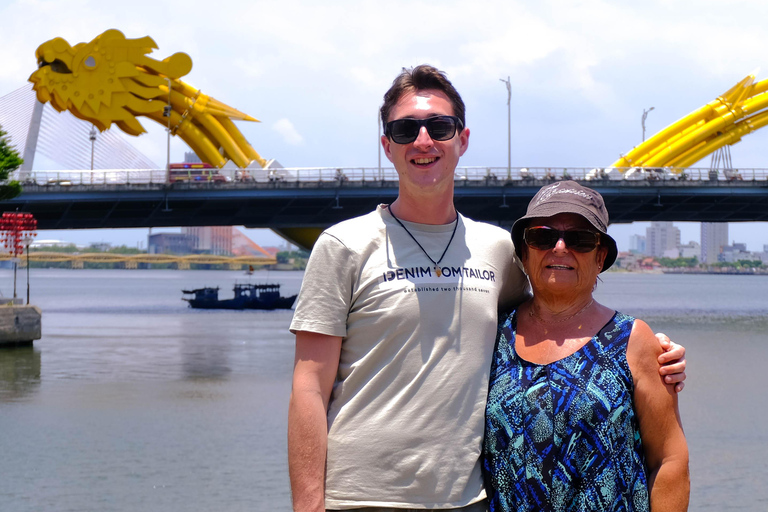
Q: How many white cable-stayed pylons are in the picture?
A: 1